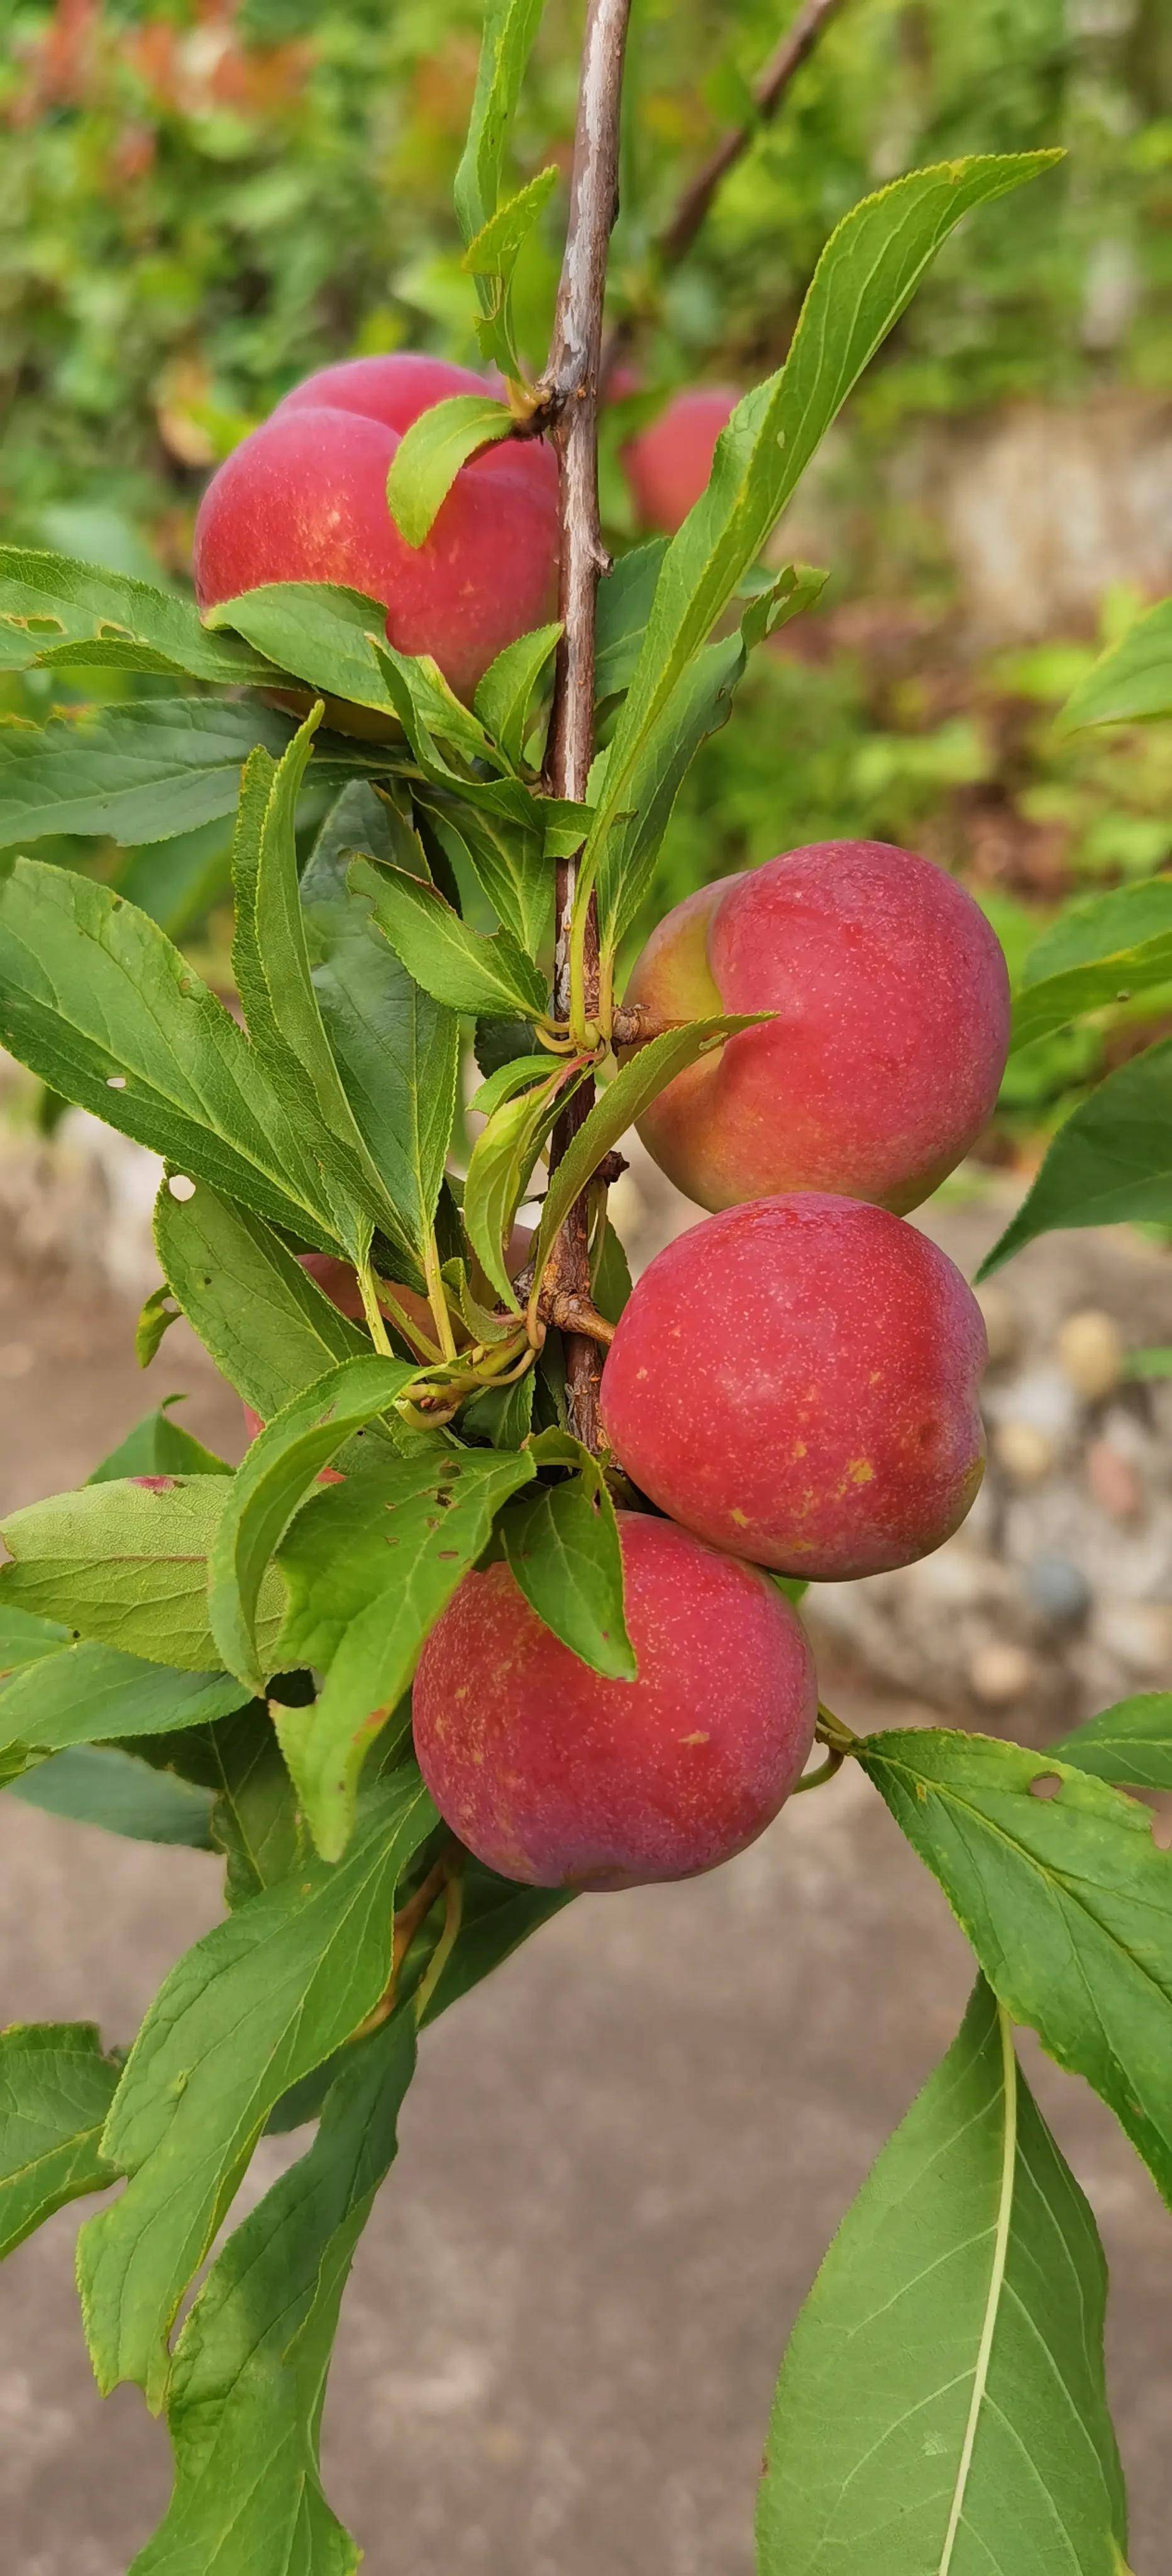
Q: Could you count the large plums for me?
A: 4